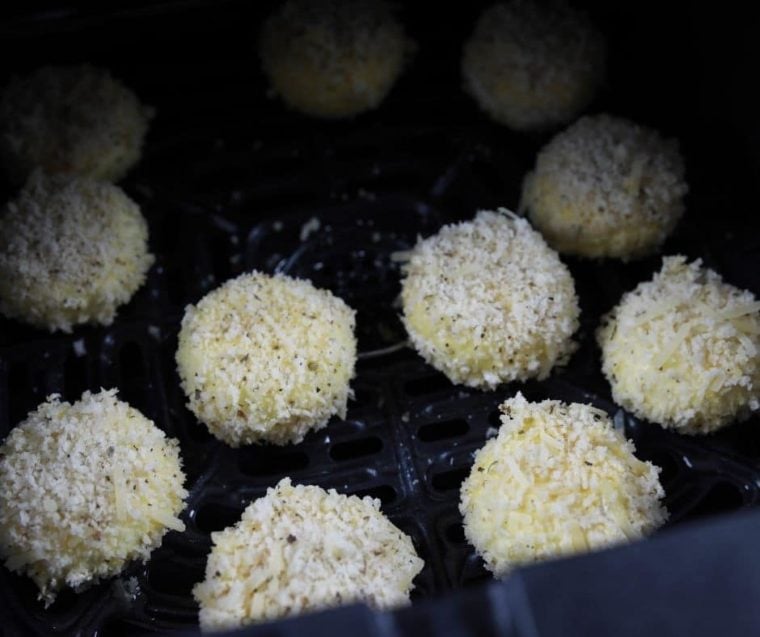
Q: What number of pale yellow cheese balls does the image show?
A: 11